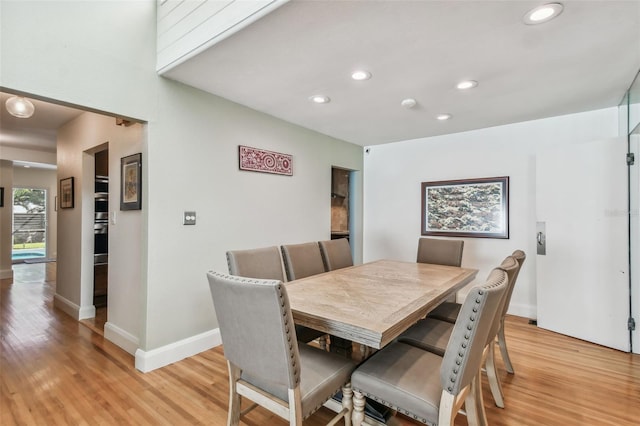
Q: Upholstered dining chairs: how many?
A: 8